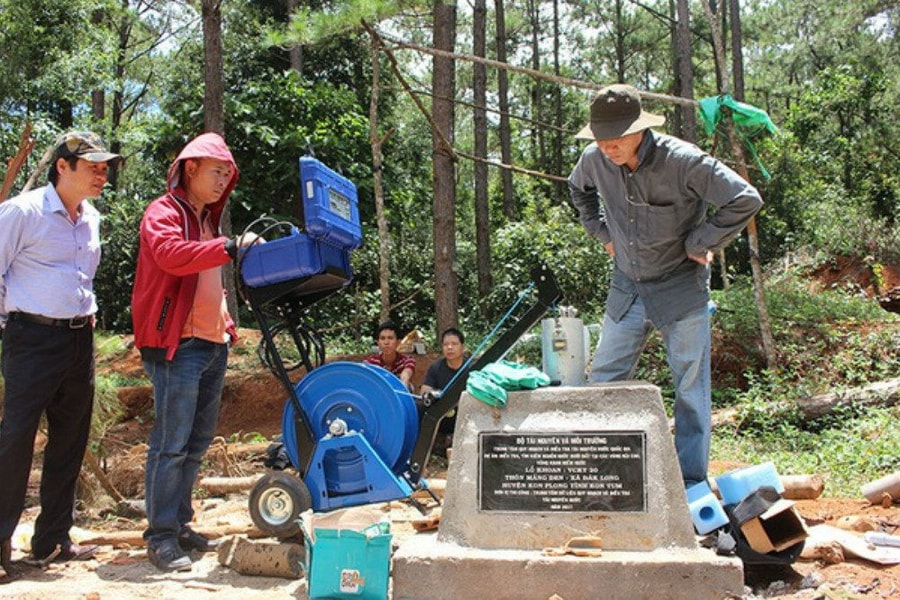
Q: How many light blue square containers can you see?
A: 2